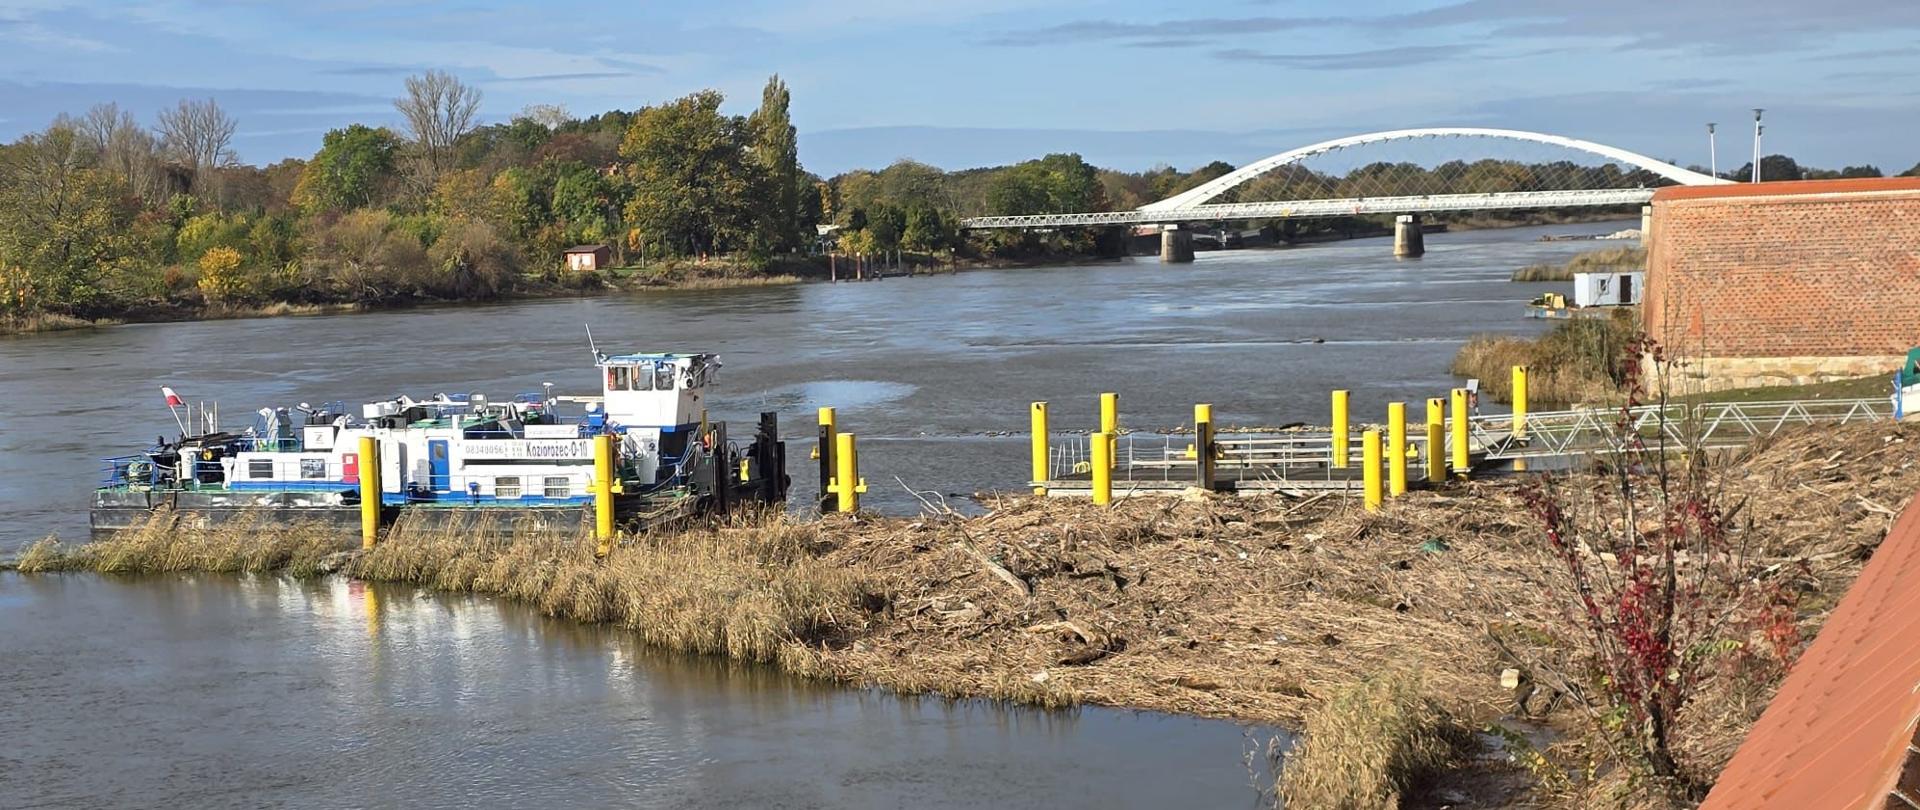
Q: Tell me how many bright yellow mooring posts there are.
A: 14